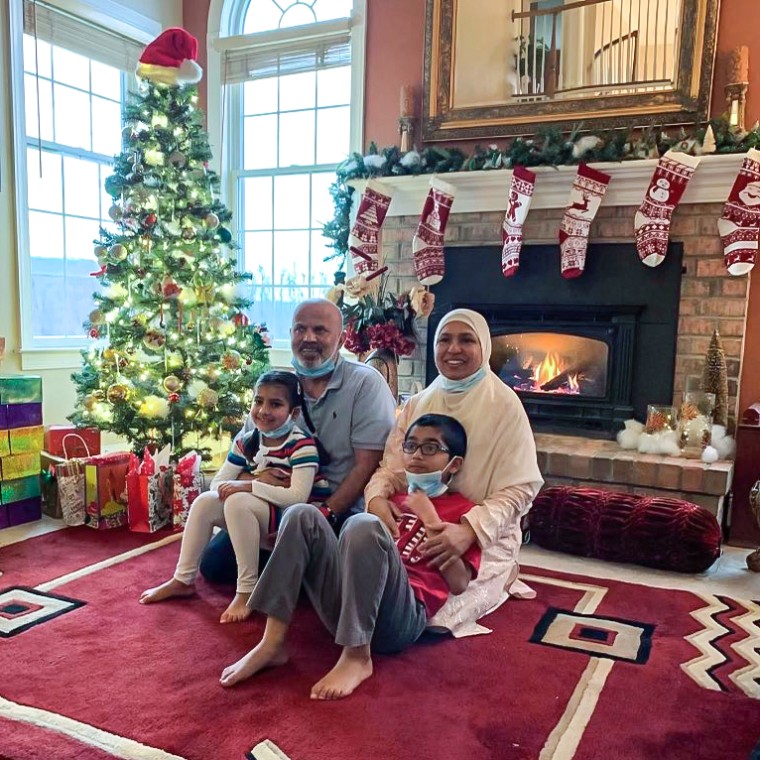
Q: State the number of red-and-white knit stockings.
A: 6